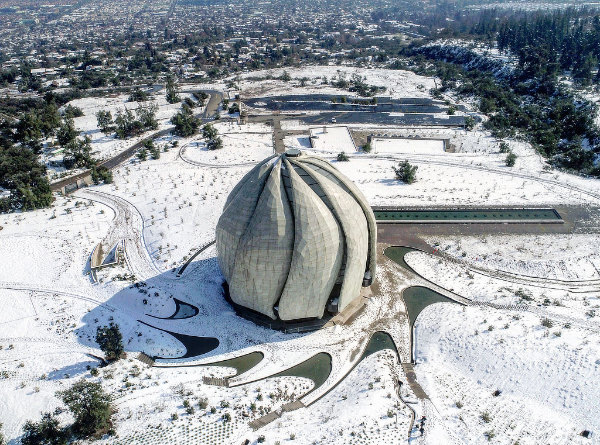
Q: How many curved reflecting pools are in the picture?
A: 7